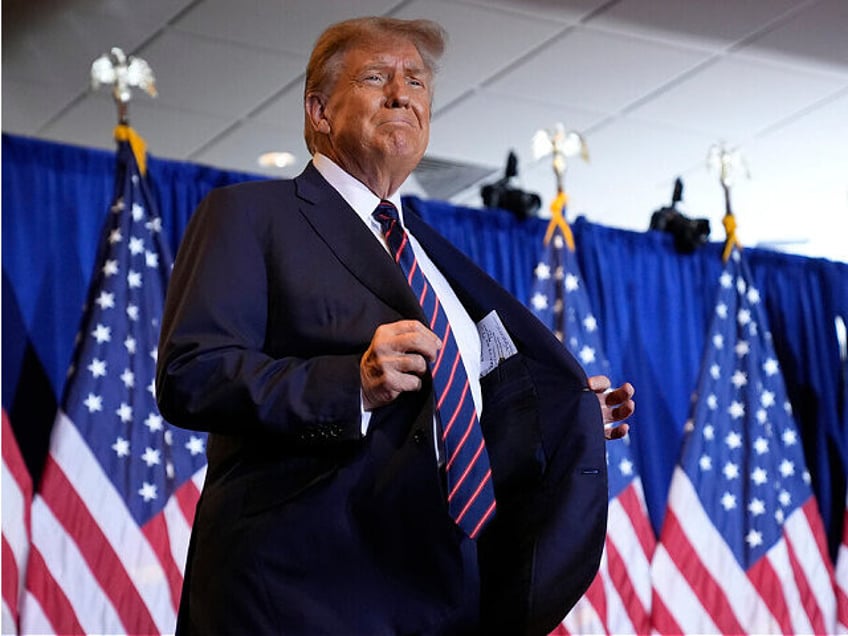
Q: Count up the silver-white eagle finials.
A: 3